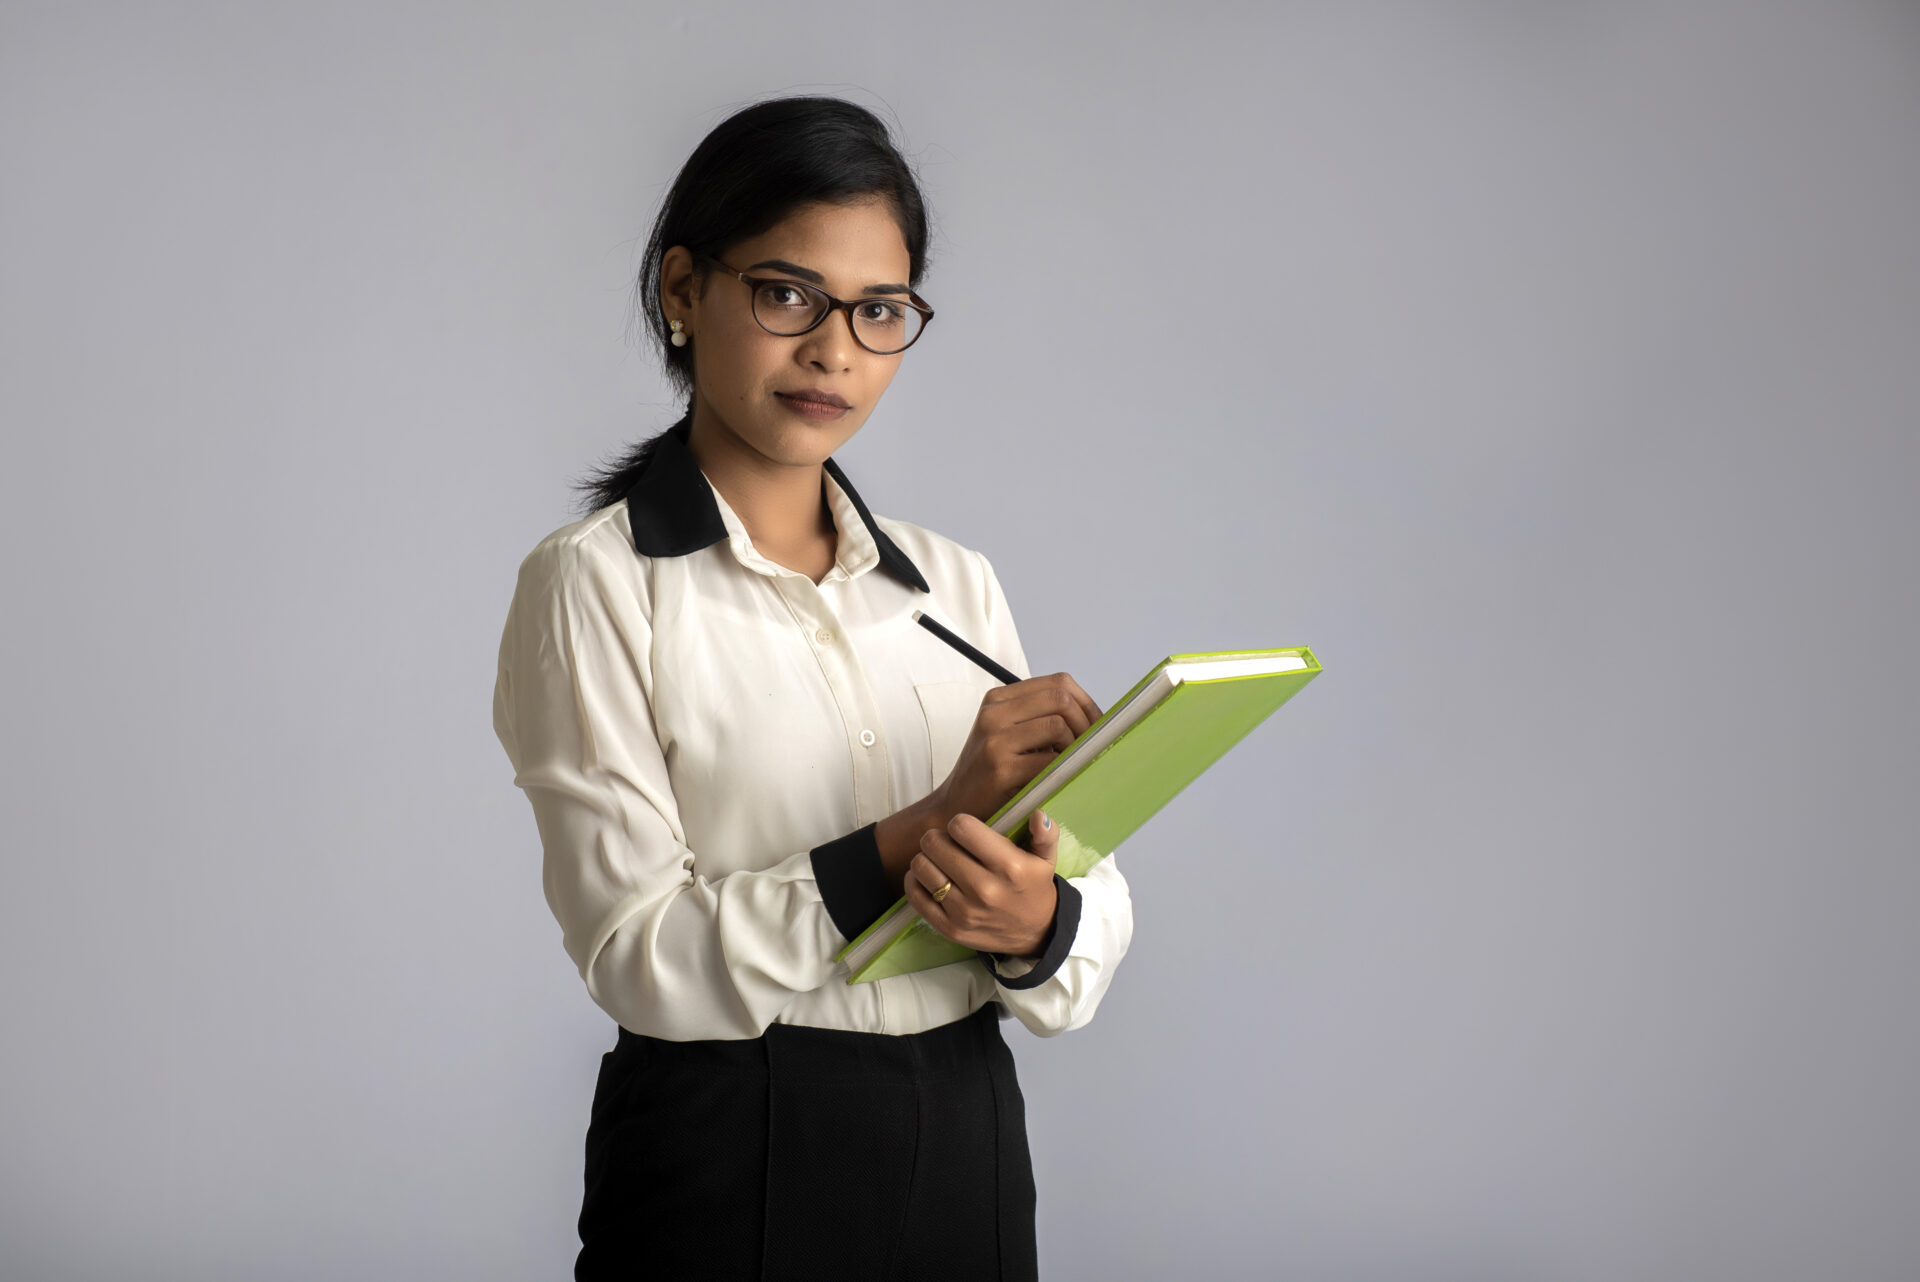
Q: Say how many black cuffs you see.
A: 2